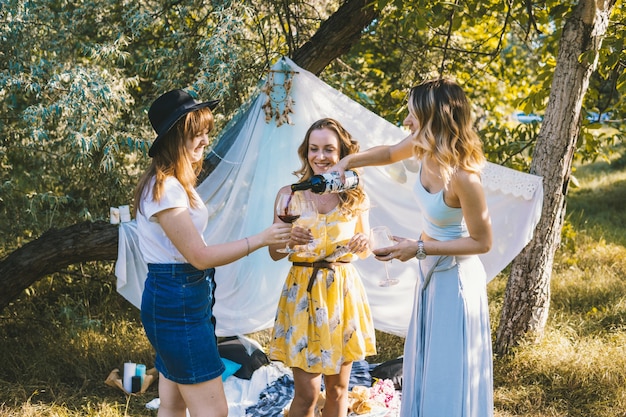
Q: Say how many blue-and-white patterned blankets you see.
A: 1